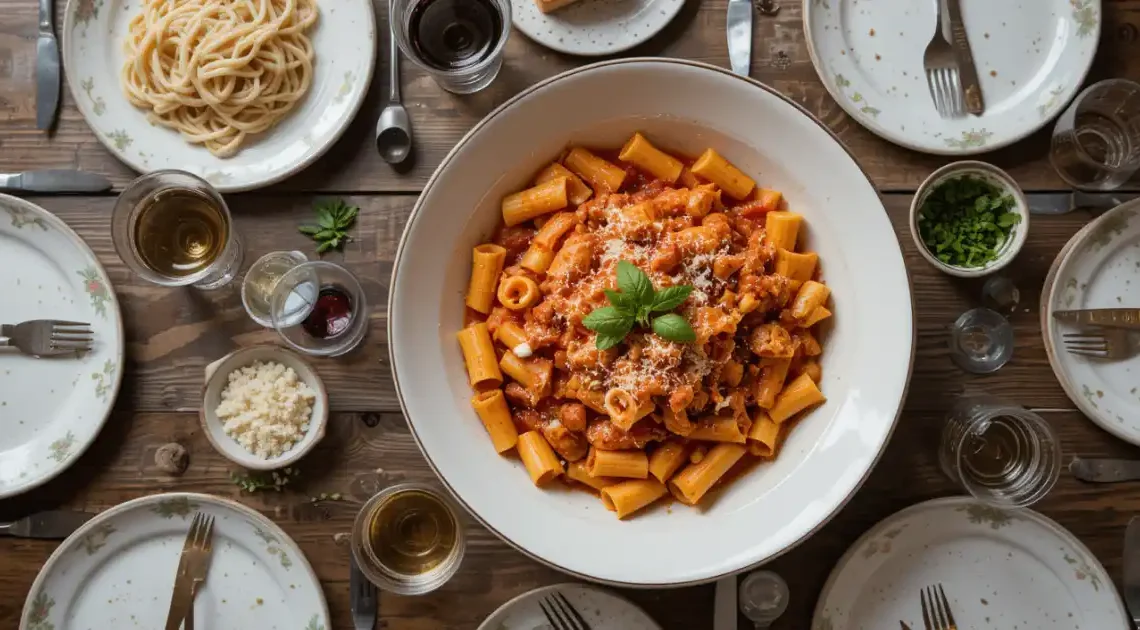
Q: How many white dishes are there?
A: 11